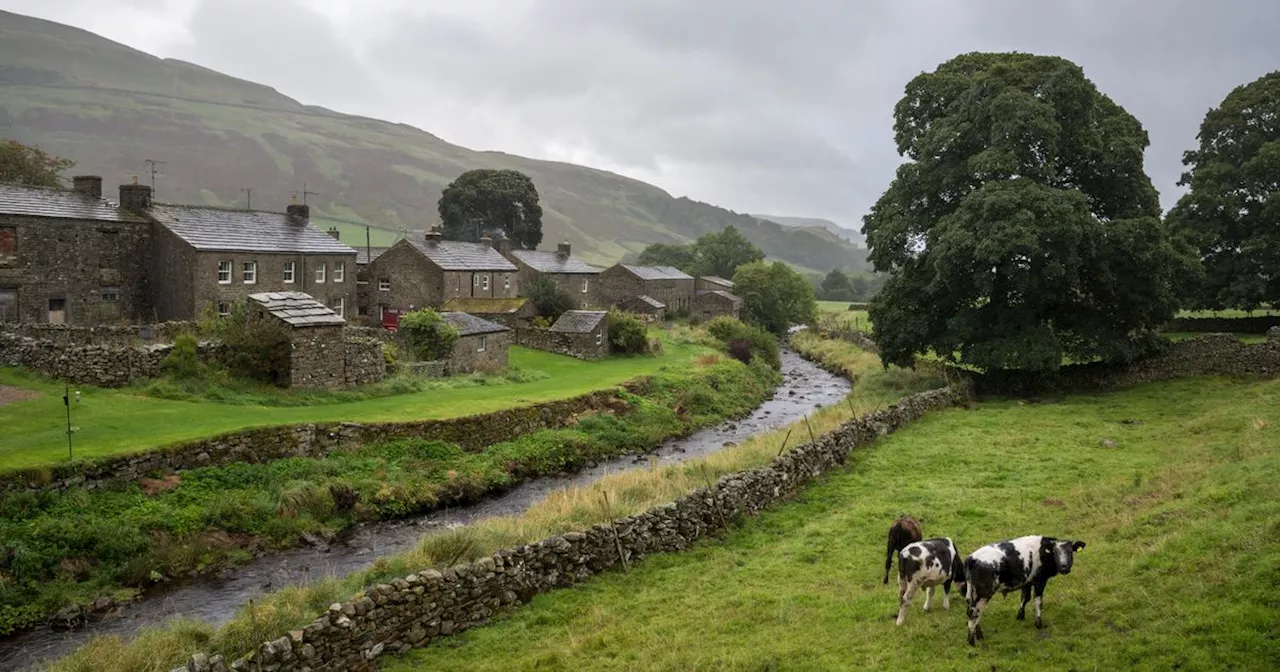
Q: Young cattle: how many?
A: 3